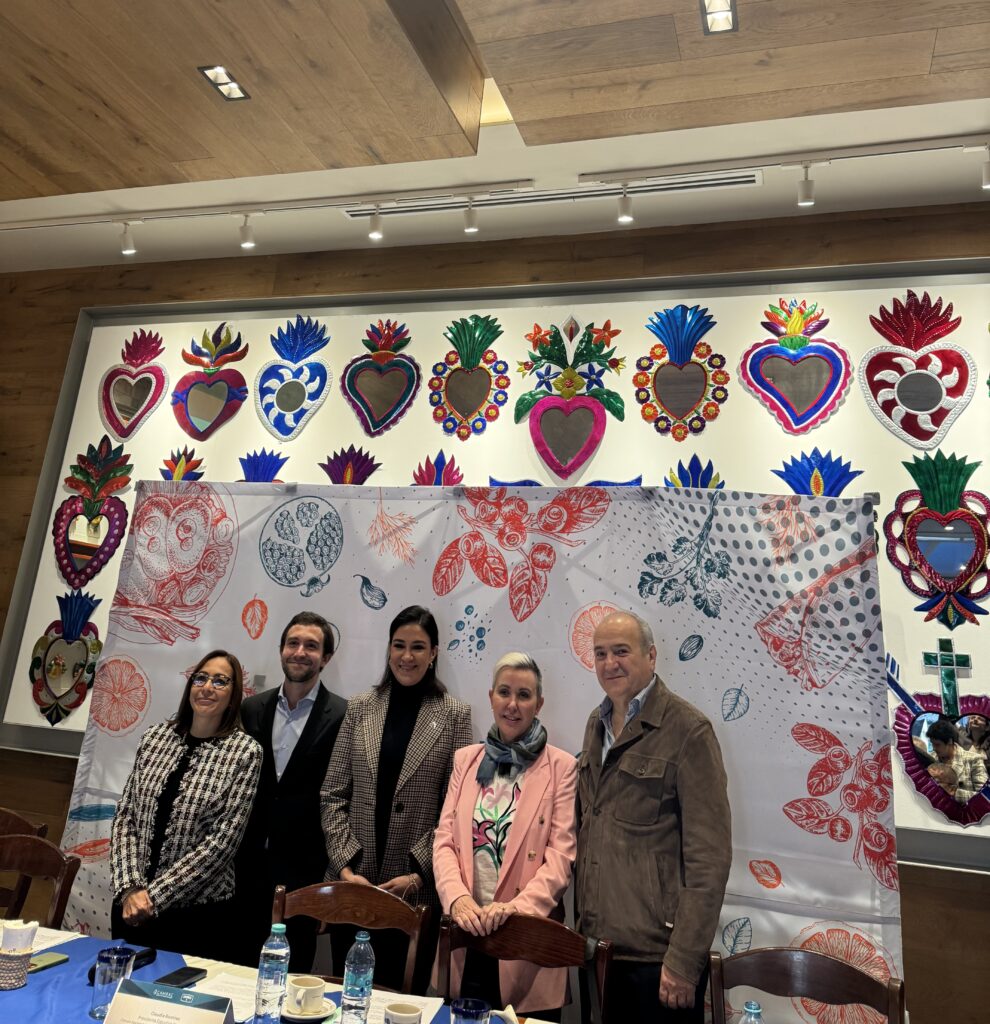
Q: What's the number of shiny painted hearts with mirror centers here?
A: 13